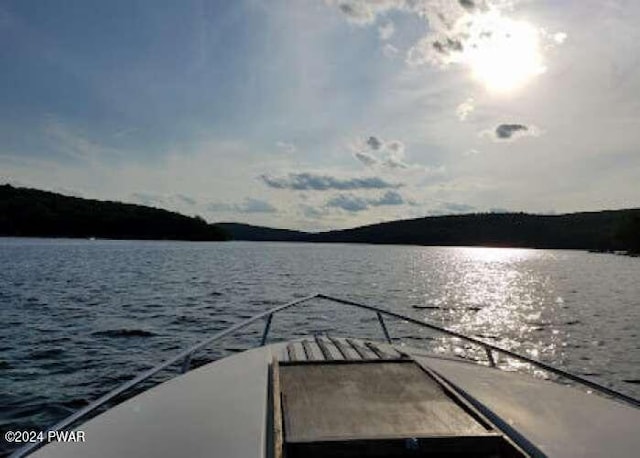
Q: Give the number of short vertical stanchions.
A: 4